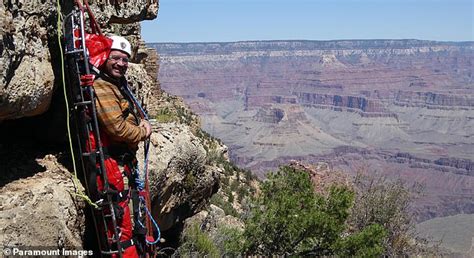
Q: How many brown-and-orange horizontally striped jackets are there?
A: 1